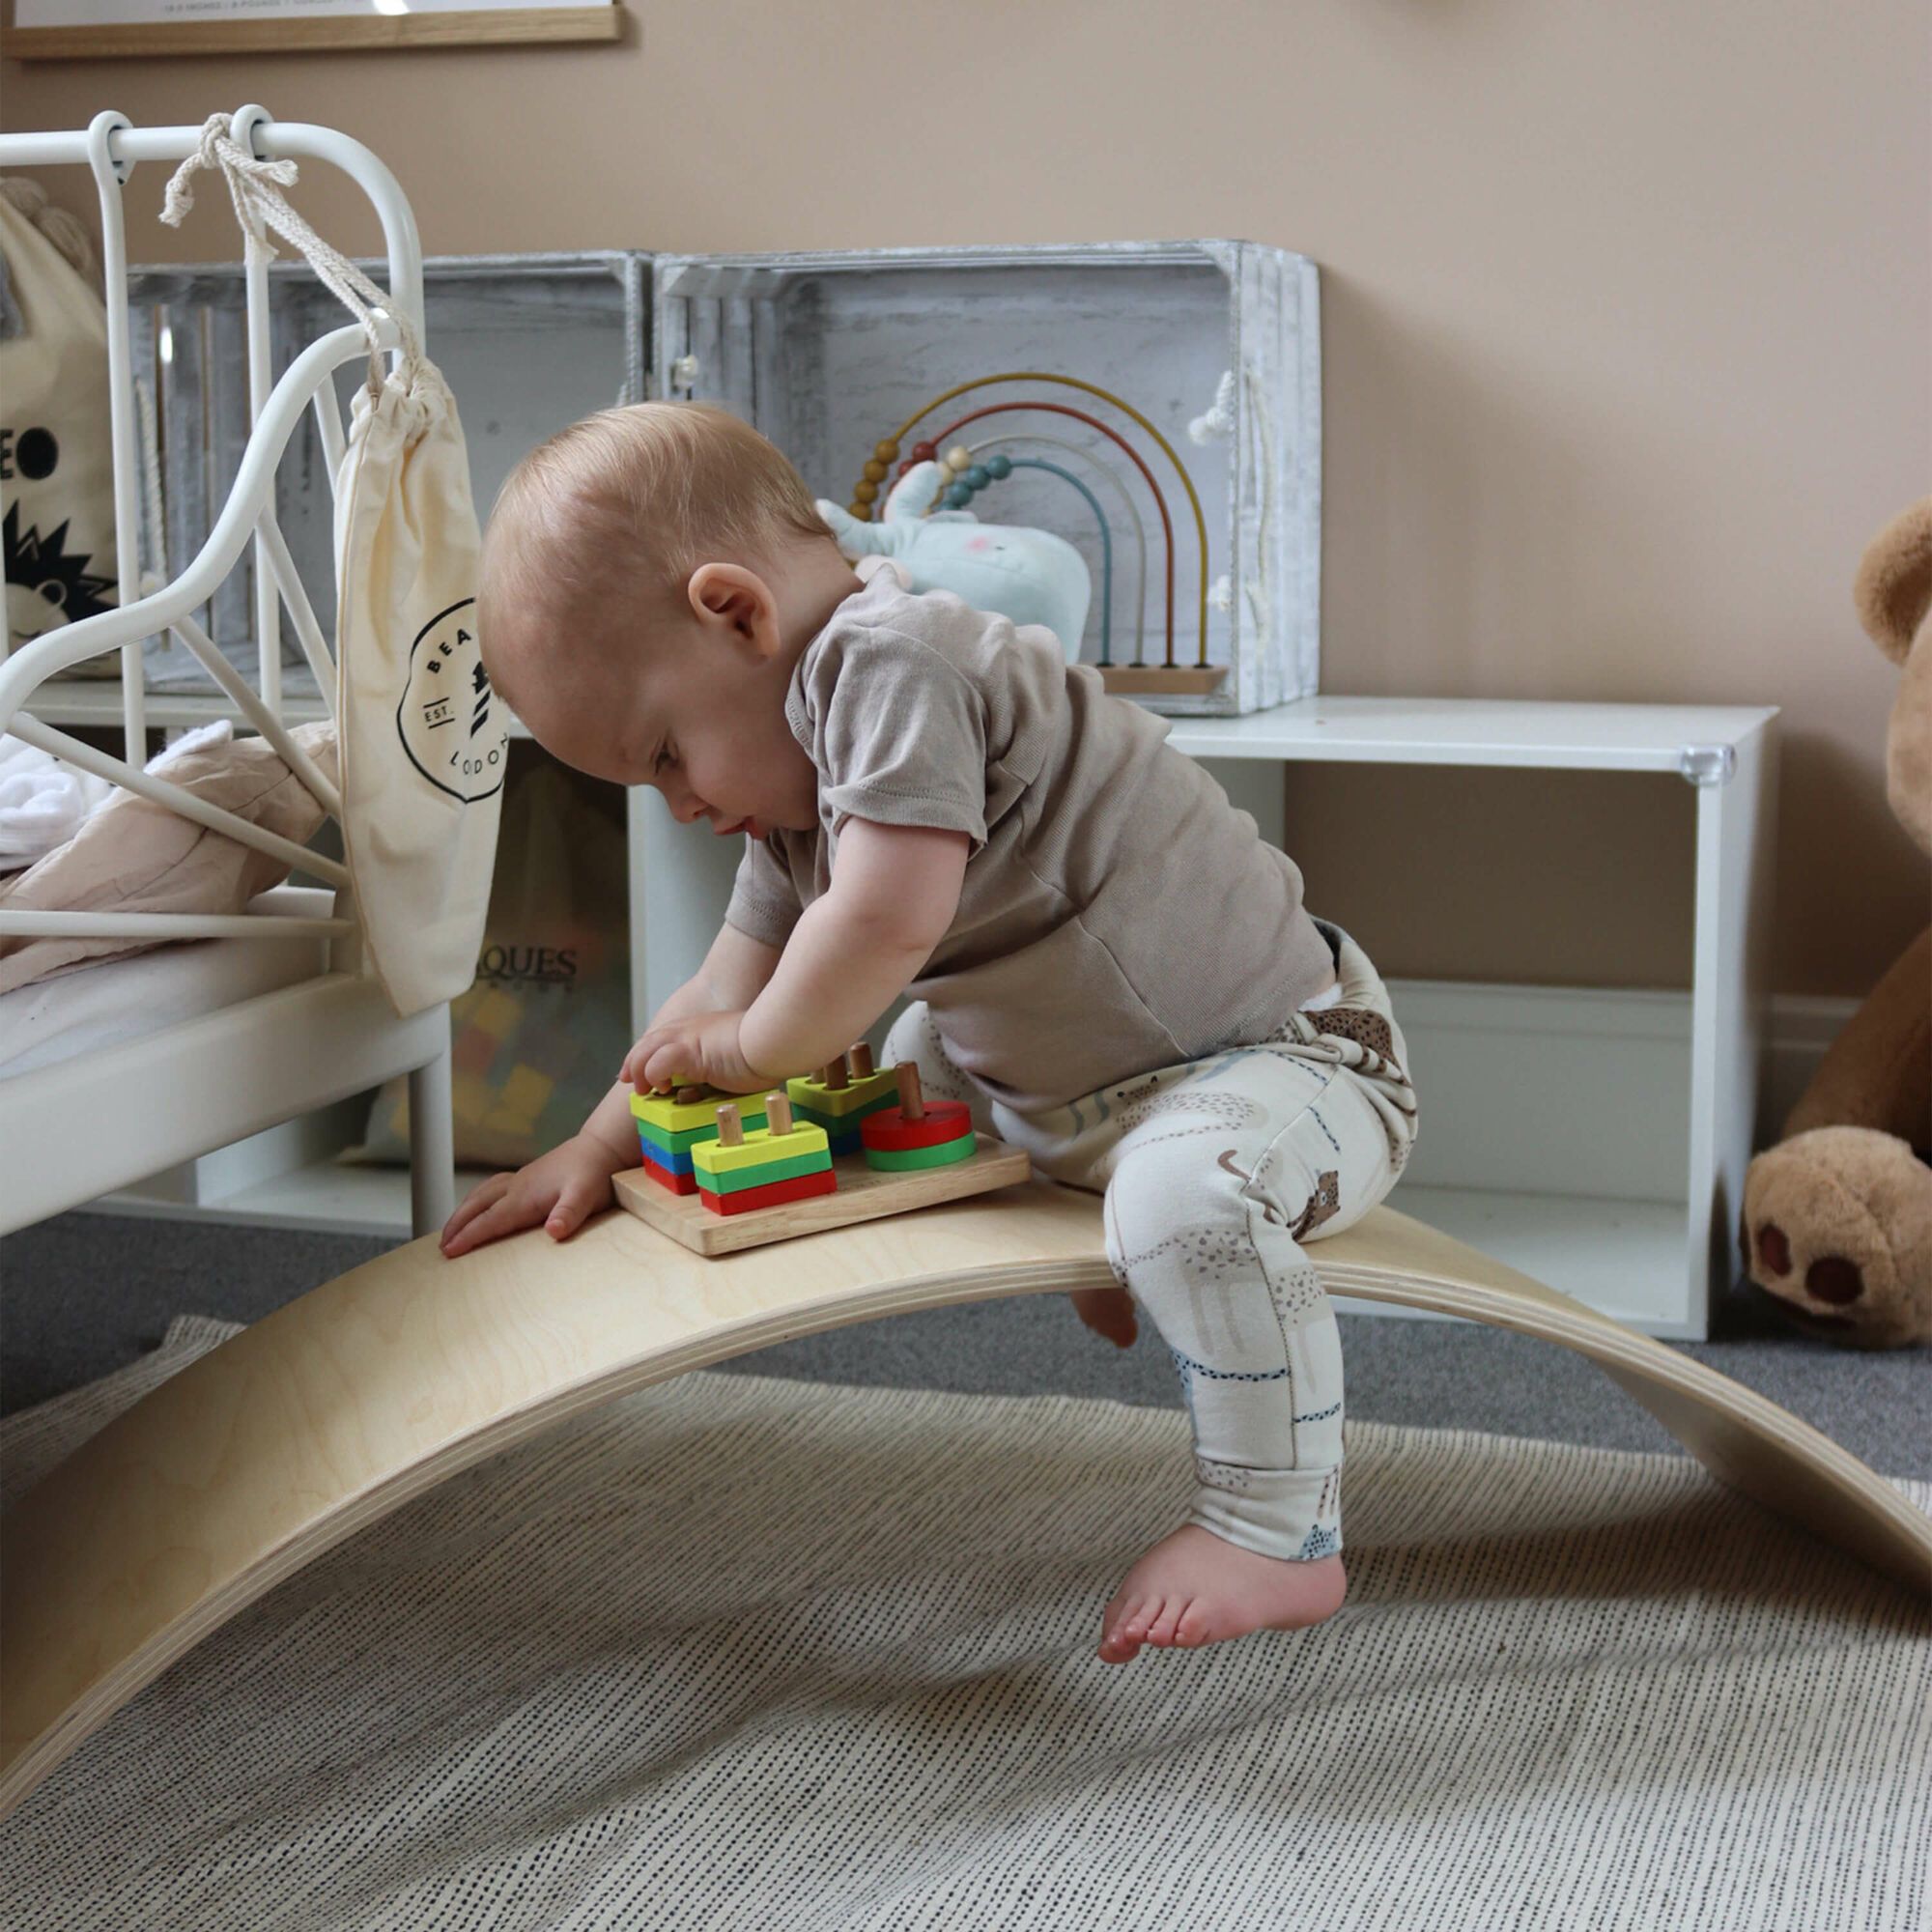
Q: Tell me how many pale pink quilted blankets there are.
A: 1